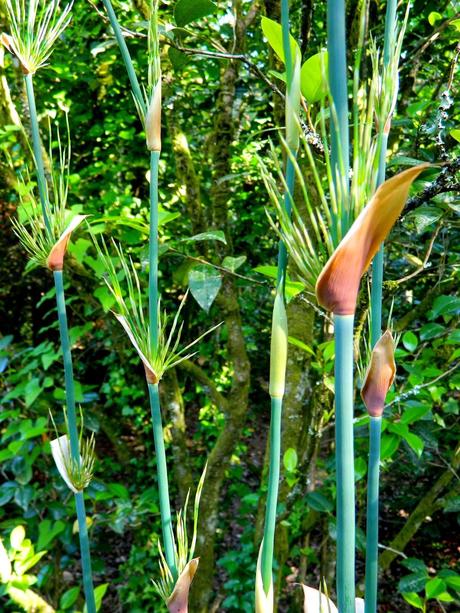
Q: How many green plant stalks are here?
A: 5